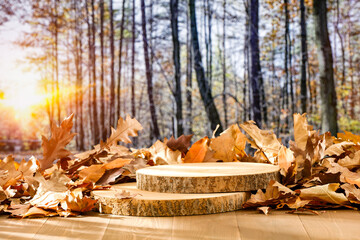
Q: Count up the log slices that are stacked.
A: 2